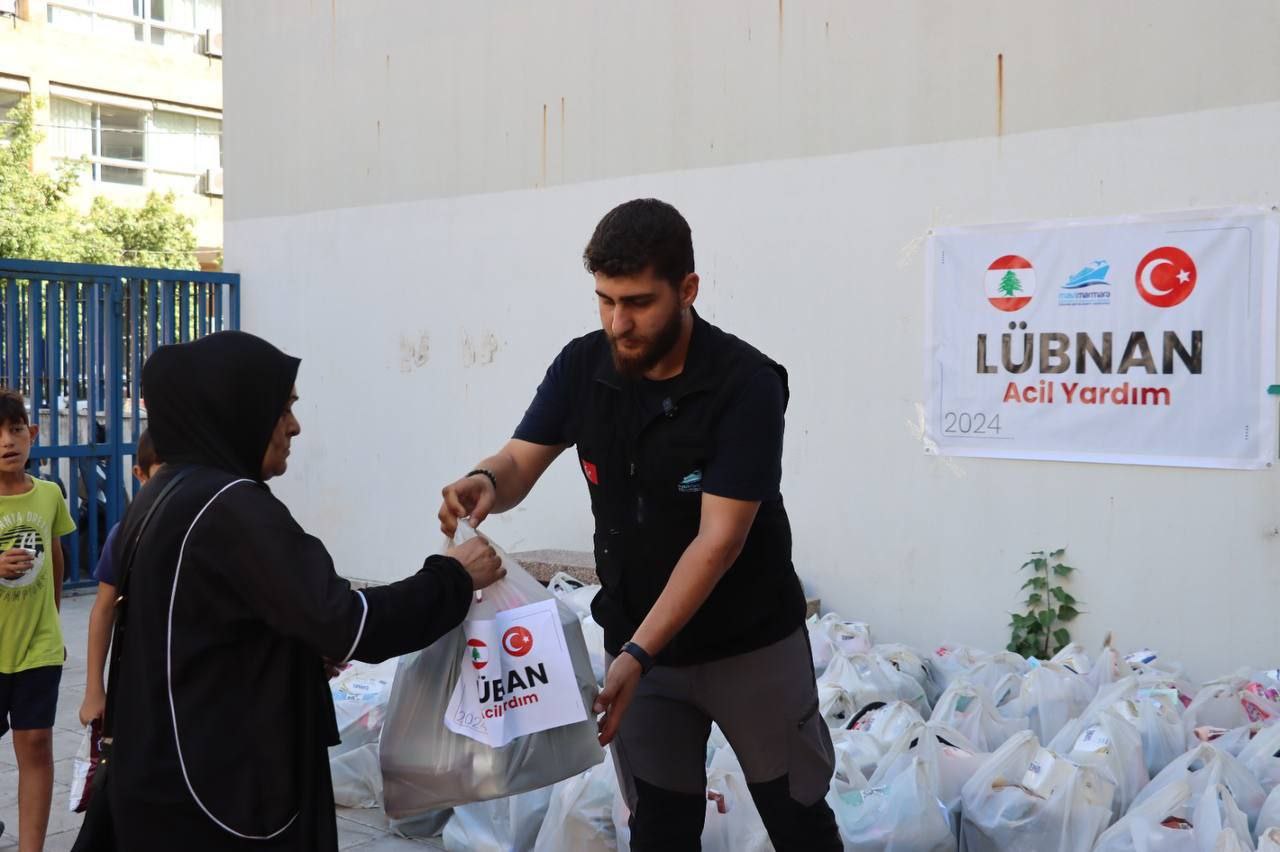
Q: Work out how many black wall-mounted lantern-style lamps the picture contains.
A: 0